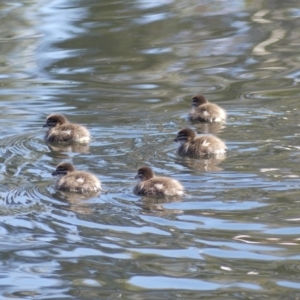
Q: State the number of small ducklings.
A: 5